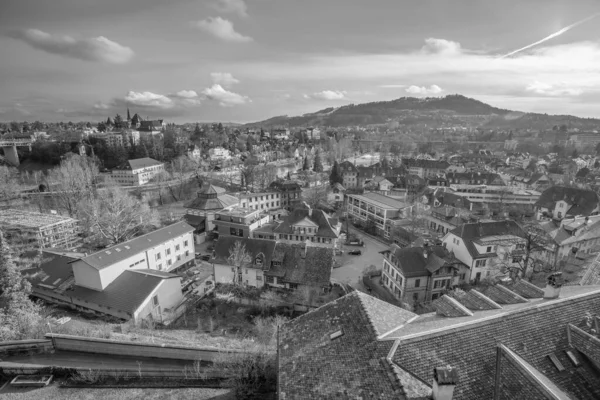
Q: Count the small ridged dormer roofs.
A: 4